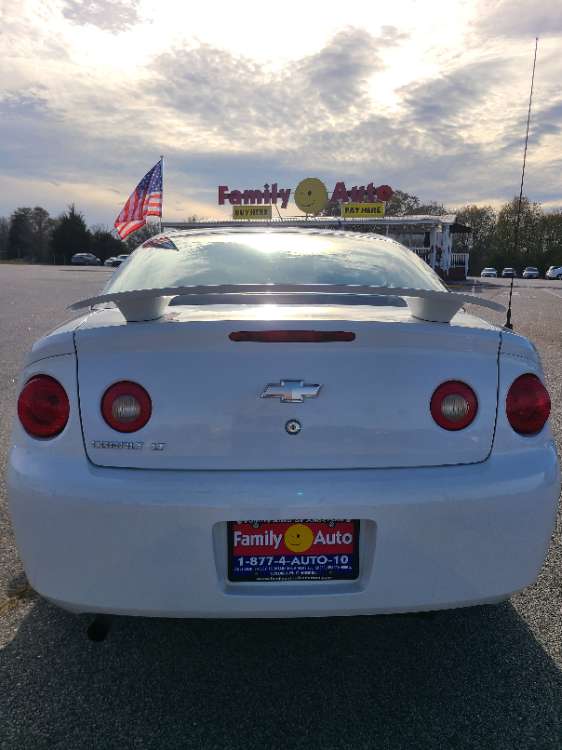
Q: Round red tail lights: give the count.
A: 4